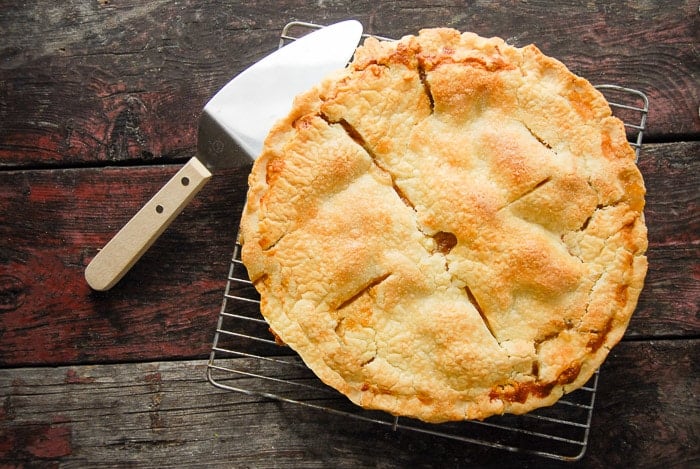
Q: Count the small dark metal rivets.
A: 2